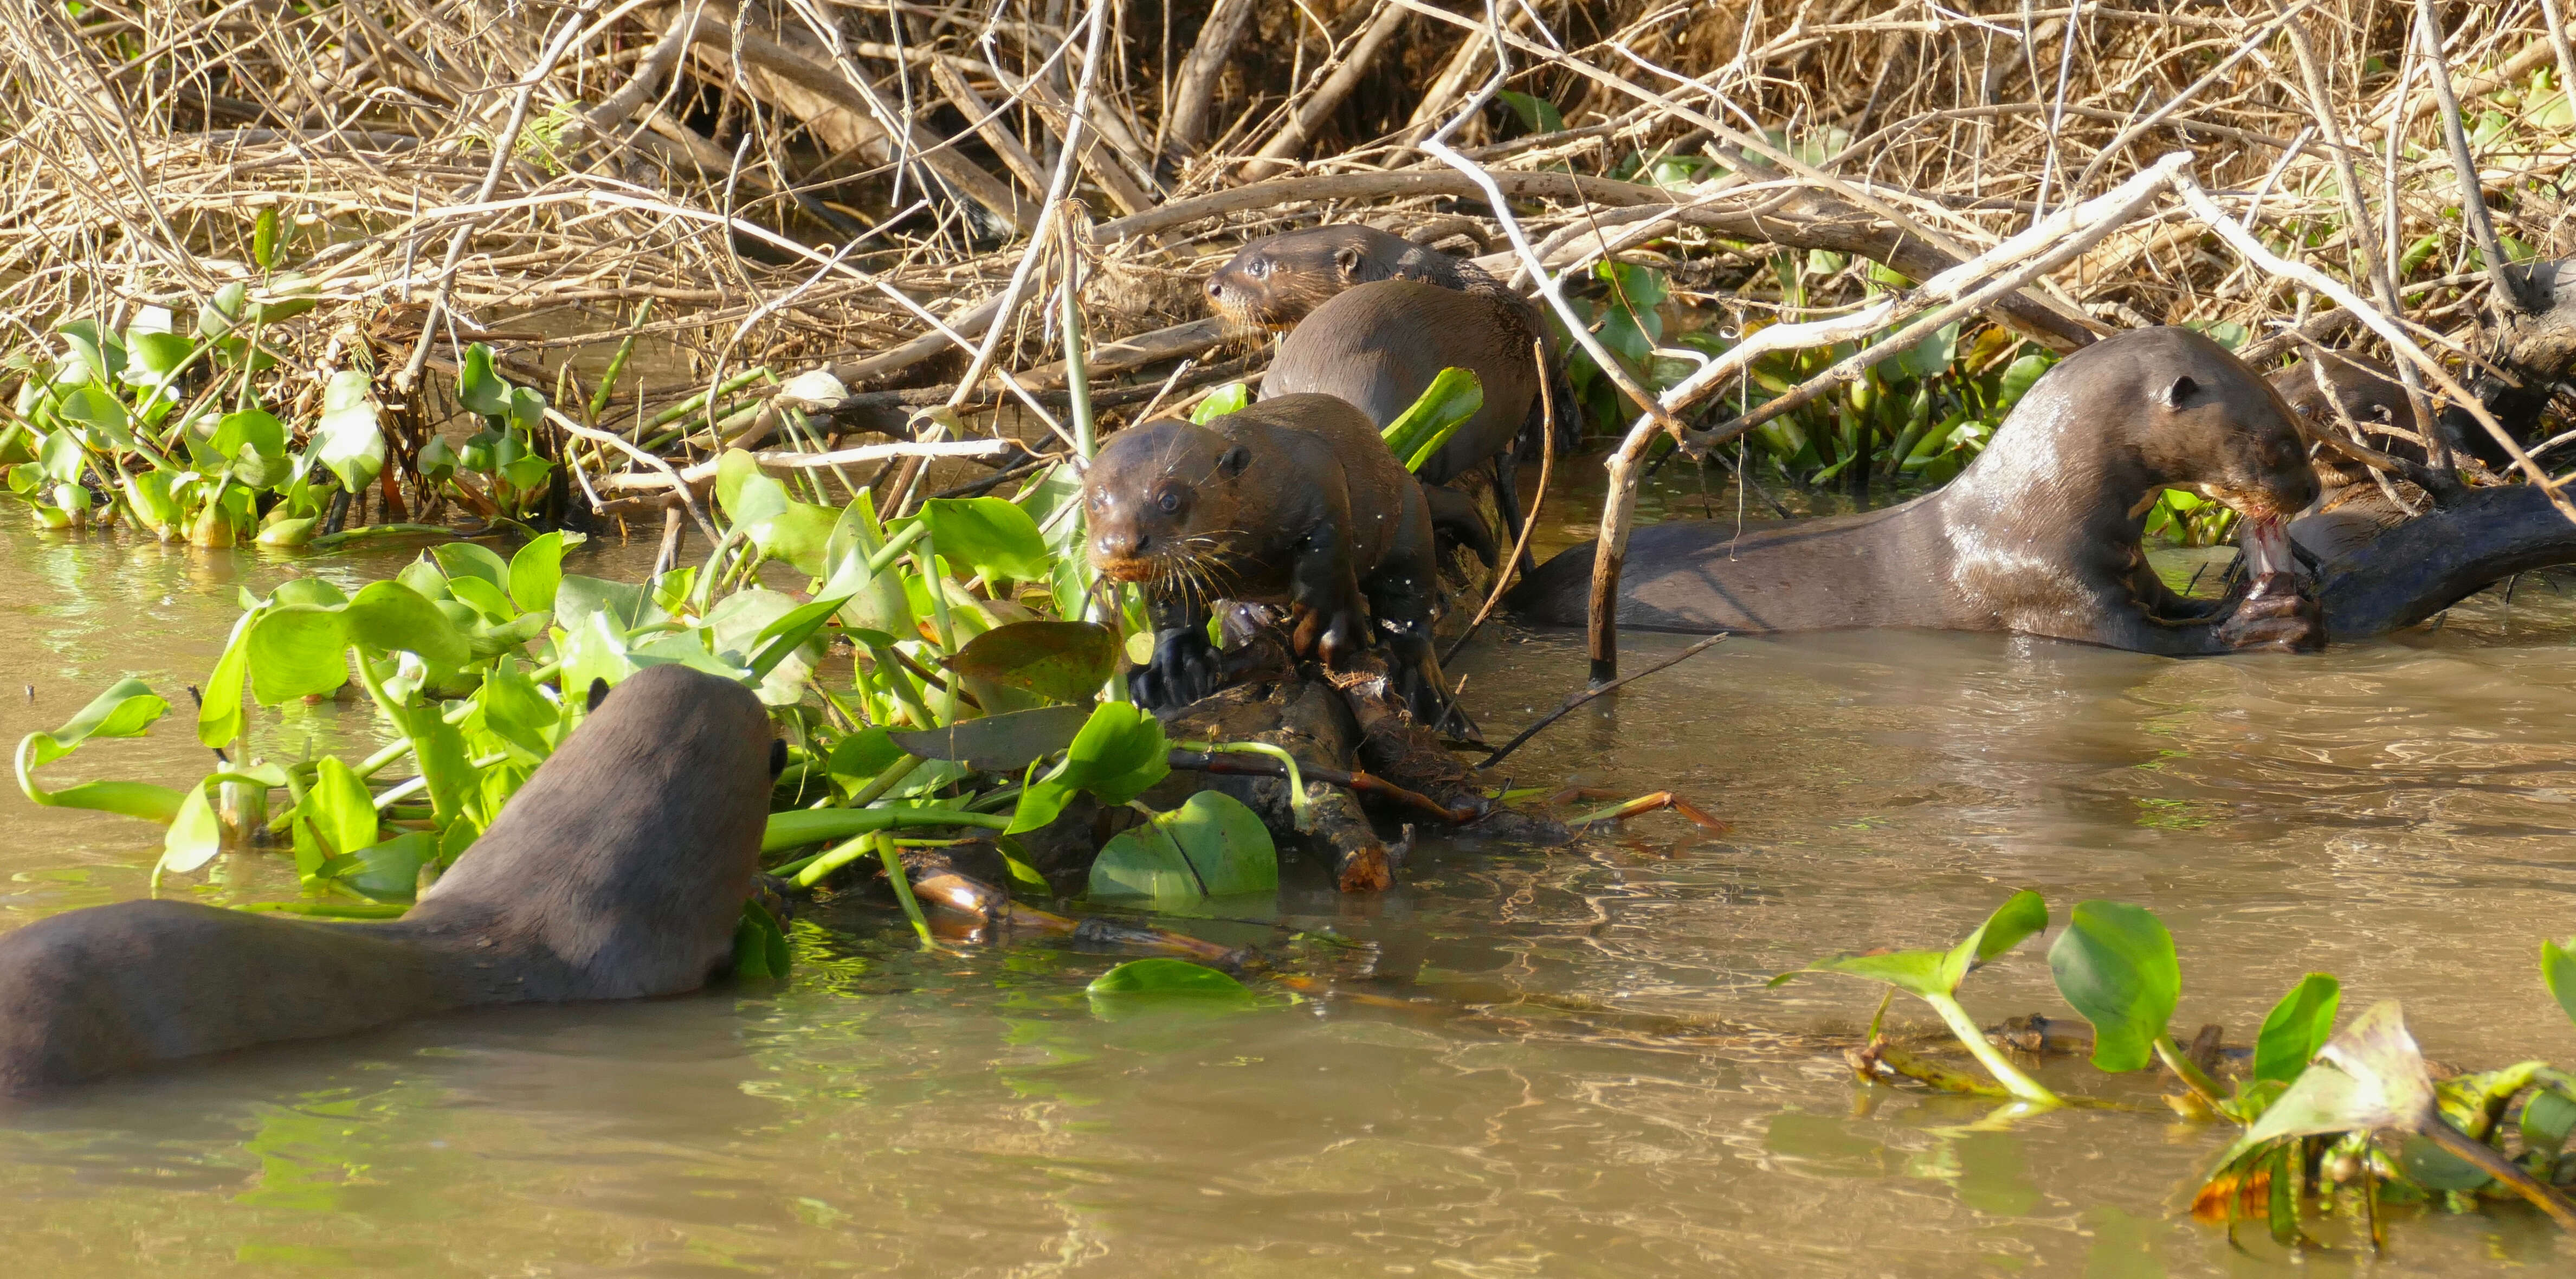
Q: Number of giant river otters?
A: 5